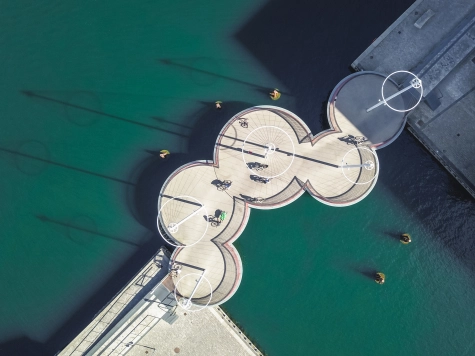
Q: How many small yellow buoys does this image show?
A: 5